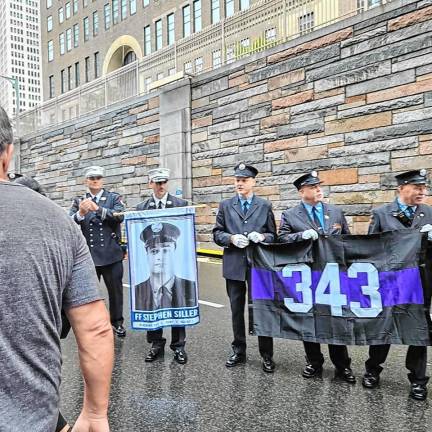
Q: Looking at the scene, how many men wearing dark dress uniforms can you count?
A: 5